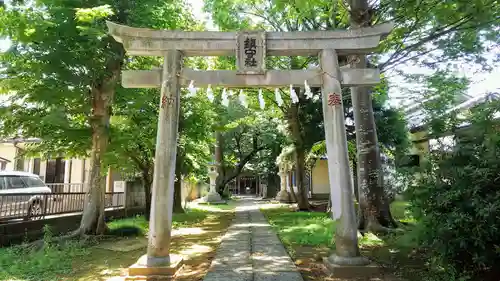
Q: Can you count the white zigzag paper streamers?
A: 8